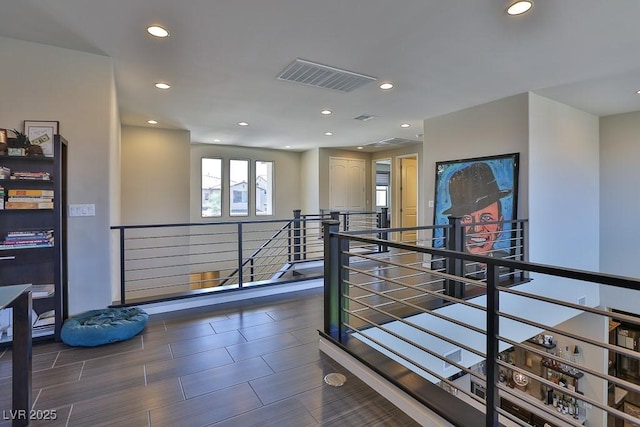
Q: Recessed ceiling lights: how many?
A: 13